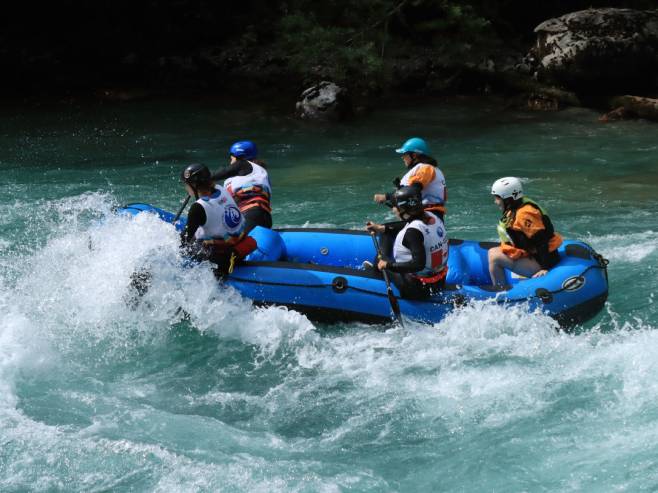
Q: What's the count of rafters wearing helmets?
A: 5